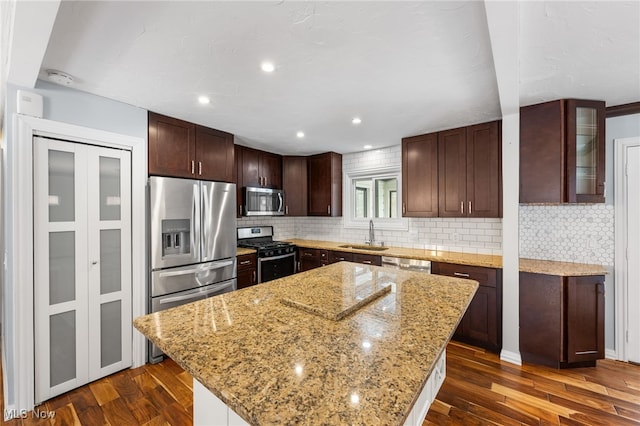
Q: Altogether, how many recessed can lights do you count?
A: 5